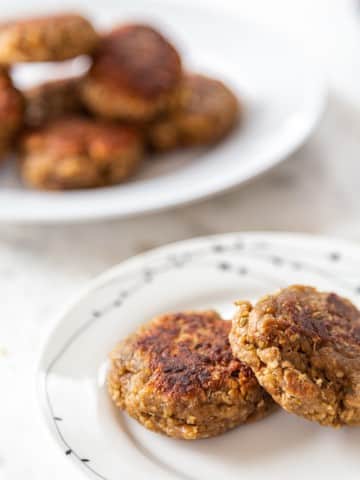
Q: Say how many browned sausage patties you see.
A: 8